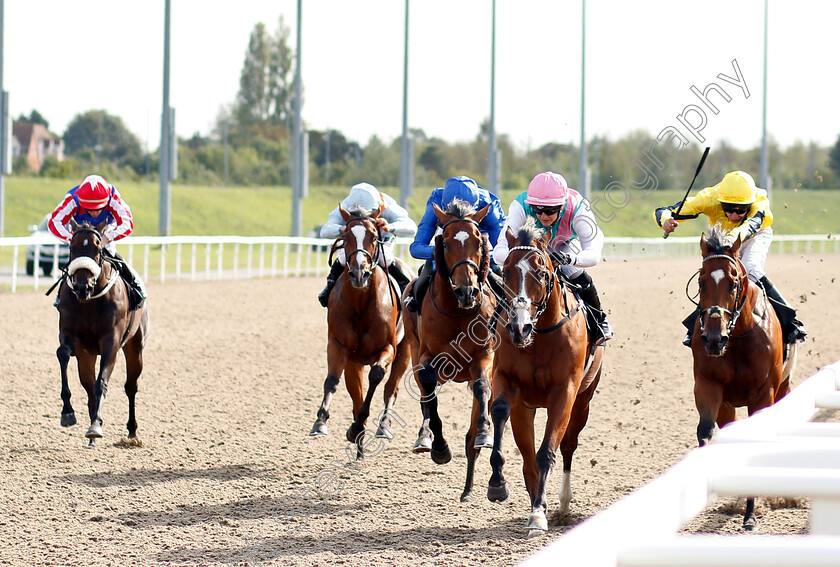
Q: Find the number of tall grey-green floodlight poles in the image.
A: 7